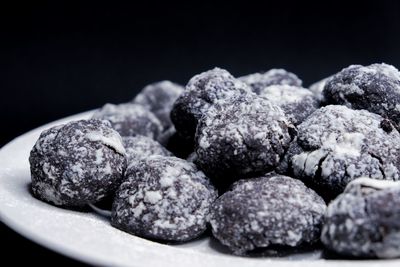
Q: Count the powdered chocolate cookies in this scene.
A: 14